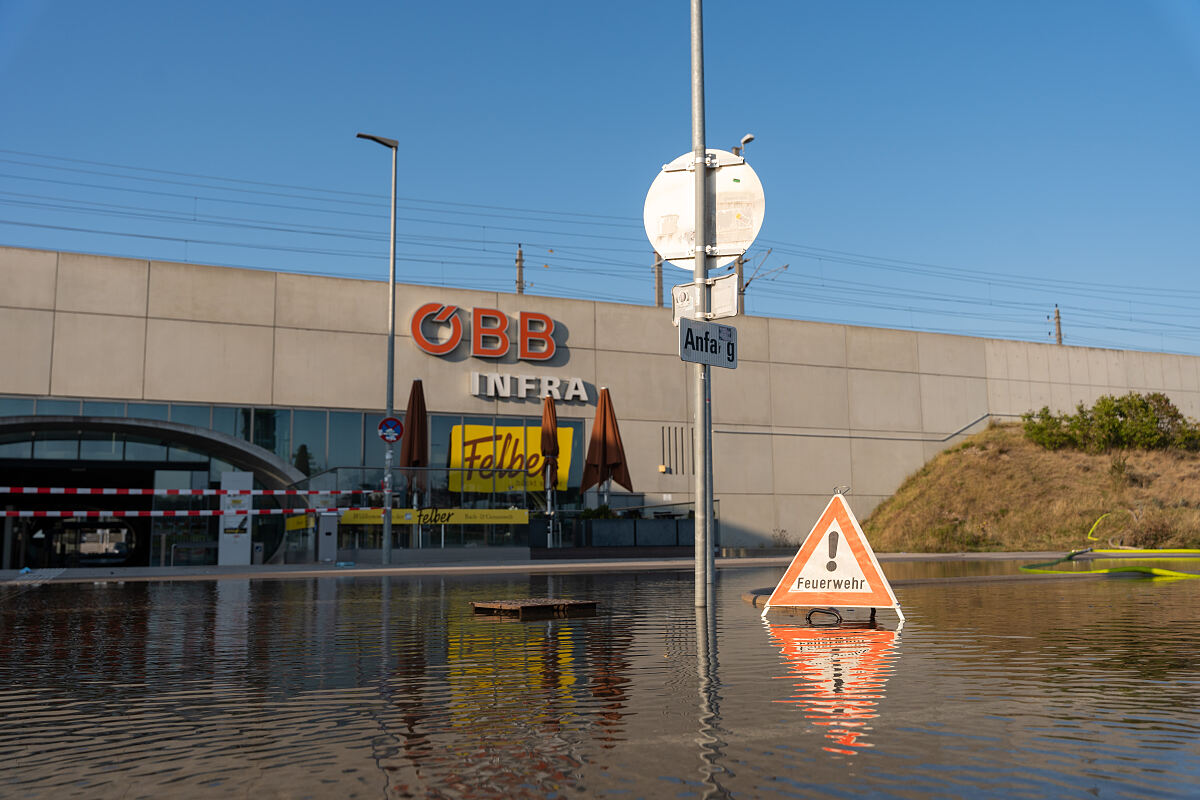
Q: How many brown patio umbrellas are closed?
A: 3